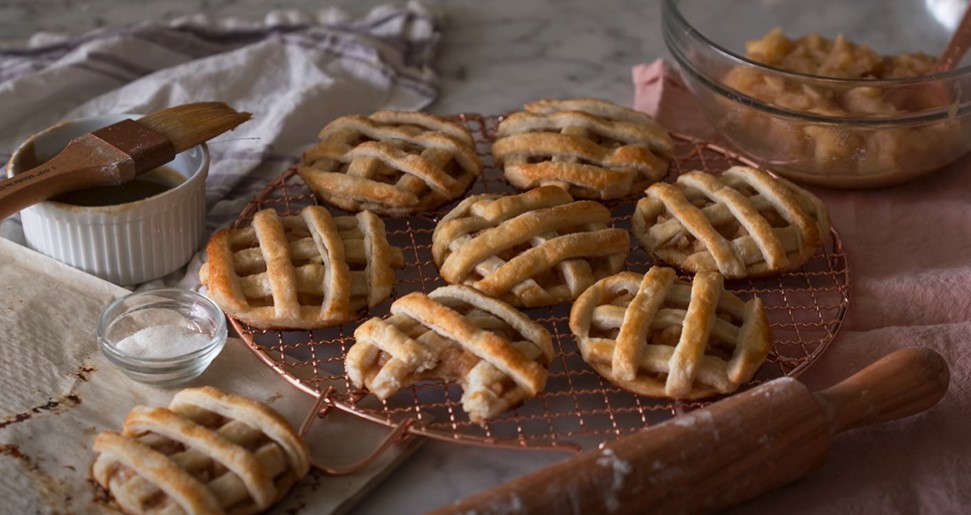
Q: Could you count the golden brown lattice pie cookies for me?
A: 8